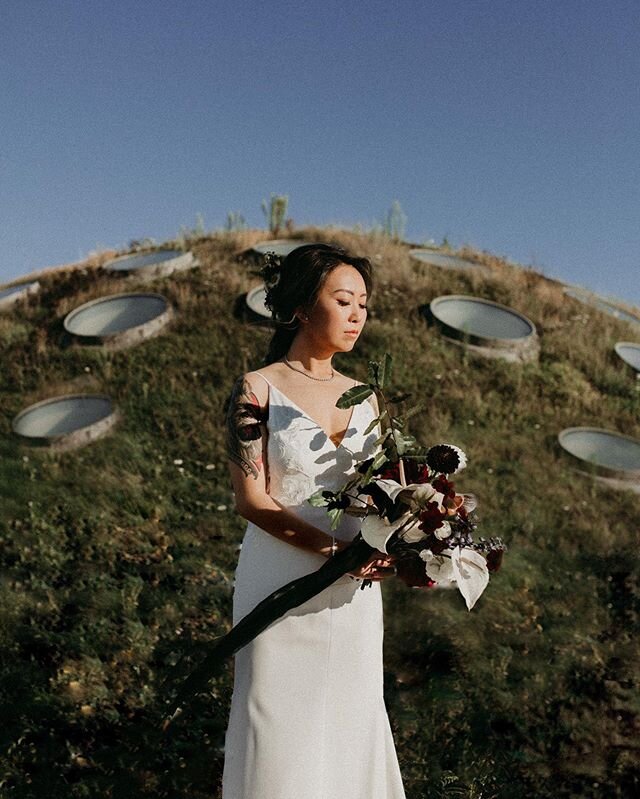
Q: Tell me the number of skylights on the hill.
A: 11